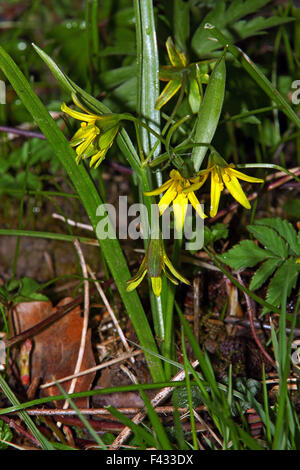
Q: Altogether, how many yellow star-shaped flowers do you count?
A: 5